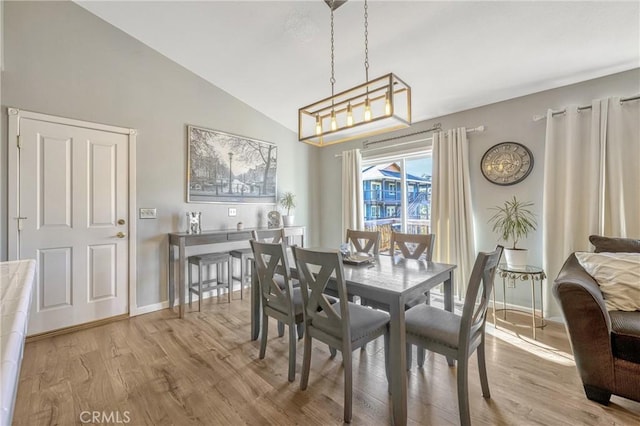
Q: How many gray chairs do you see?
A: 6